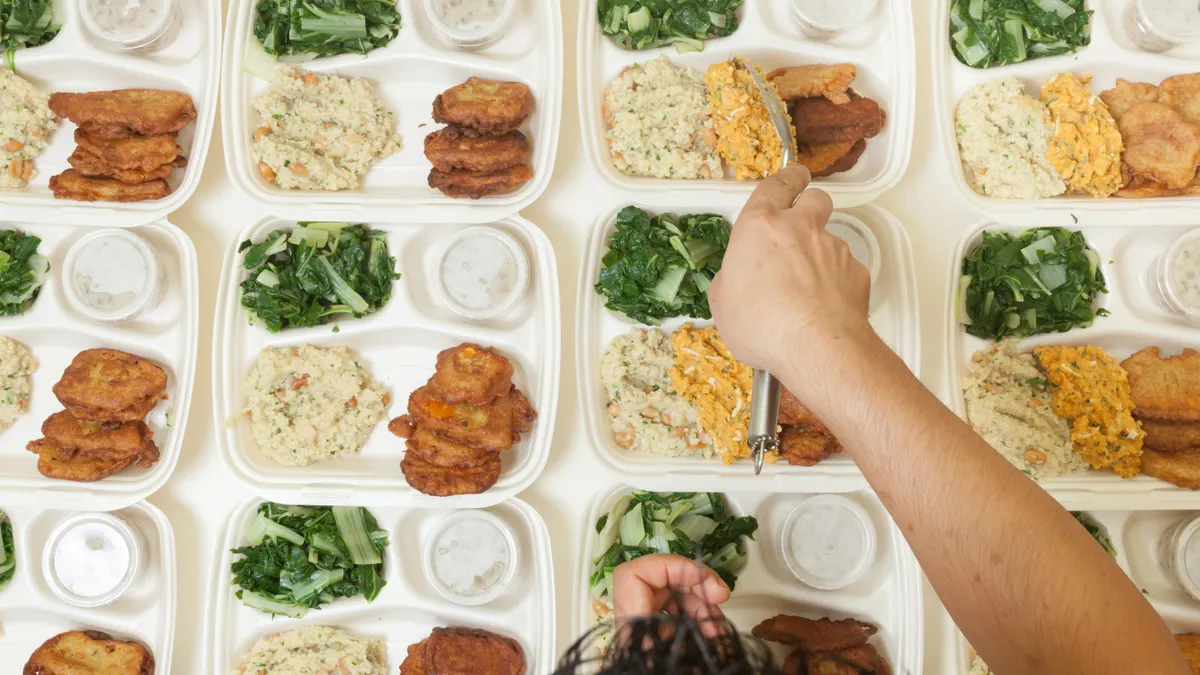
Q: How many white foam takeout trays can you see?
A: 12